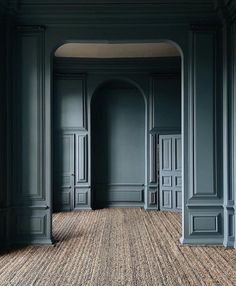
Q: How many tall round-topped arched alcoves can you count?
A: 1